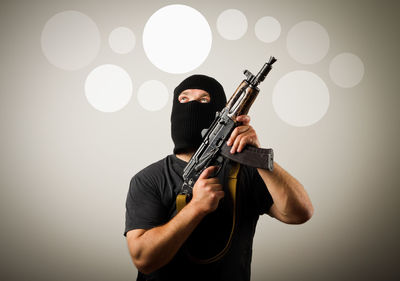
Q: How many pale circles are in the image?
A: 10